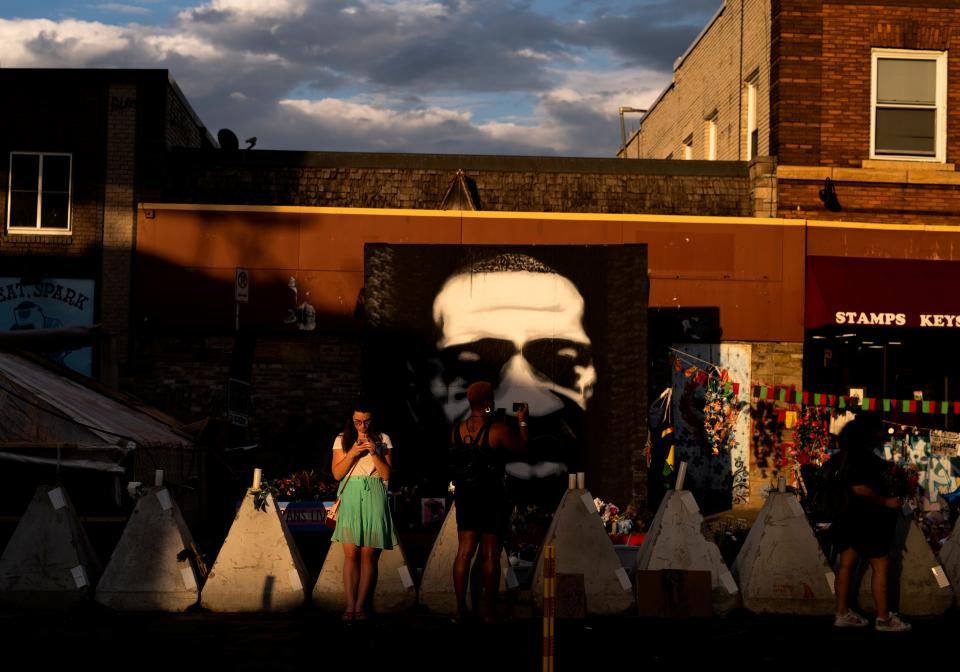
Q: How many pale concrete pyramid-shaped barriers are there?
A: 10